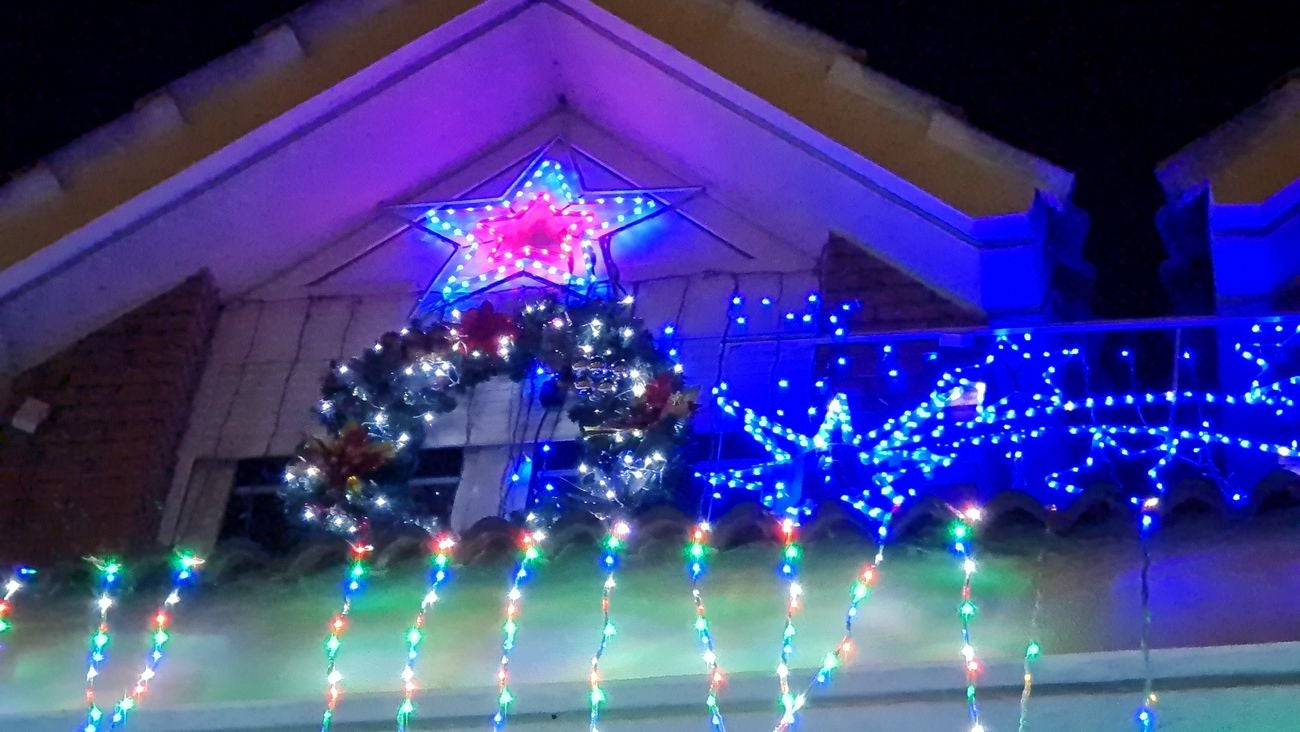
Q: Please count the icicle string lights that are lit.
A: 13